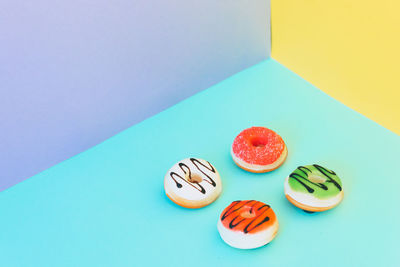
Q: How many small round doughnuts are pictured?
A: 4